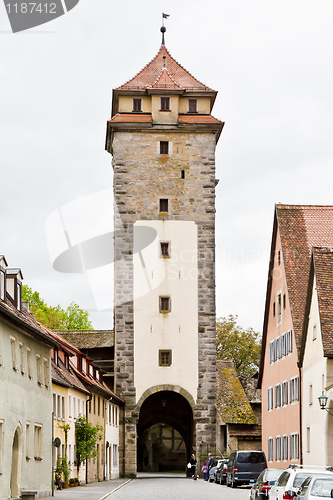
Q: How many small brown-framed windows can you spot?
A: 8